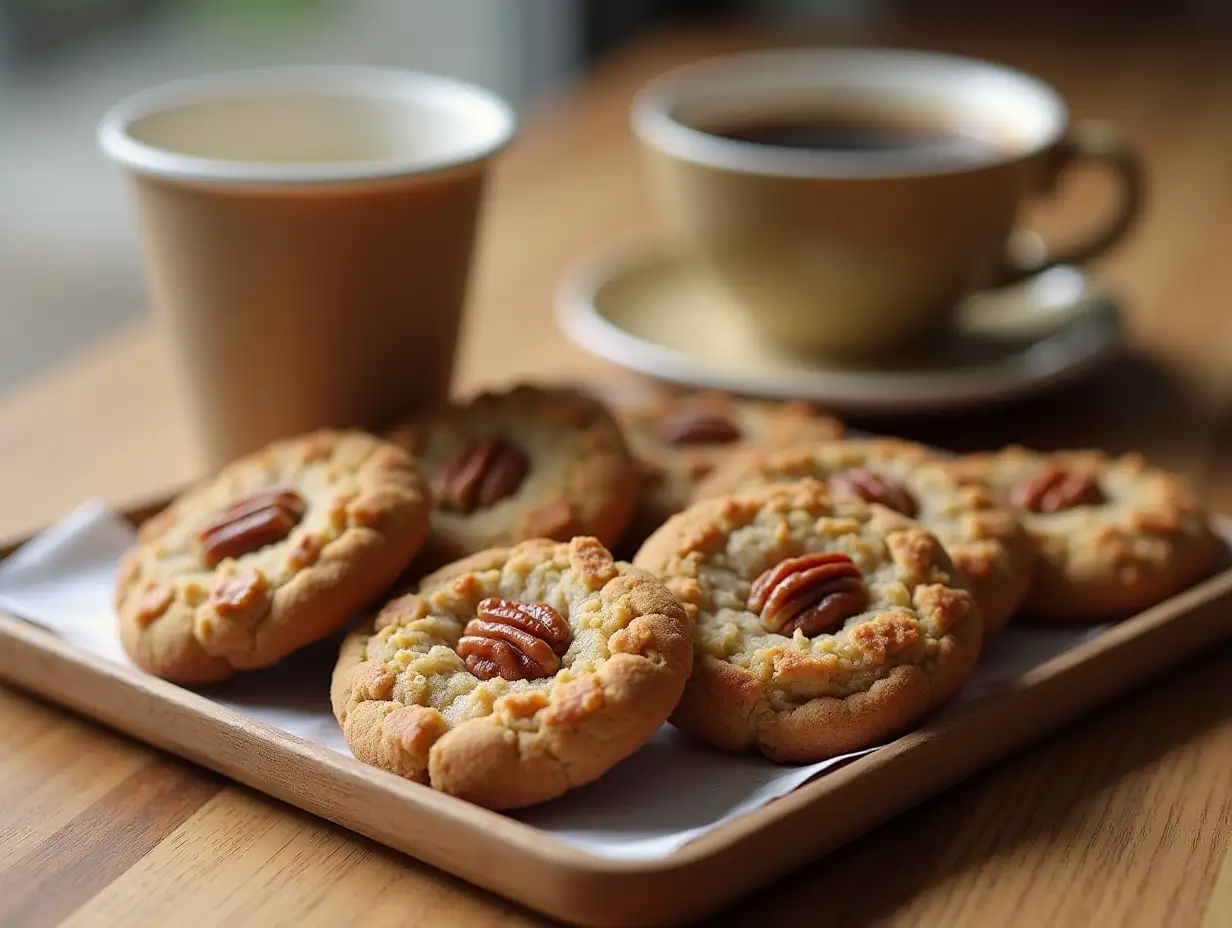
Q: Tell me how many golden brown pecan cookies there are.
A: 7